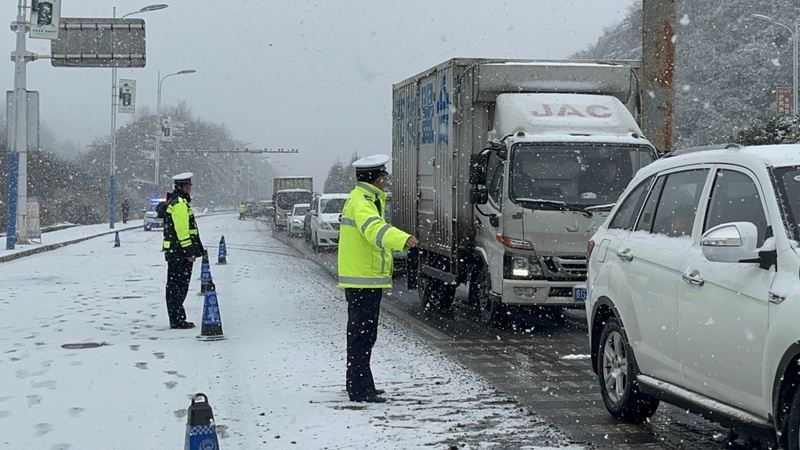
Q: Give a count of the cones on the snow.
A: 5